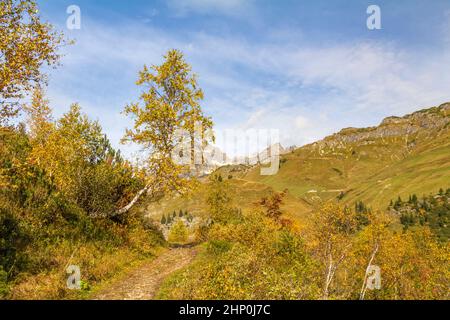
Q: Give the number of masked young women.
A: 0